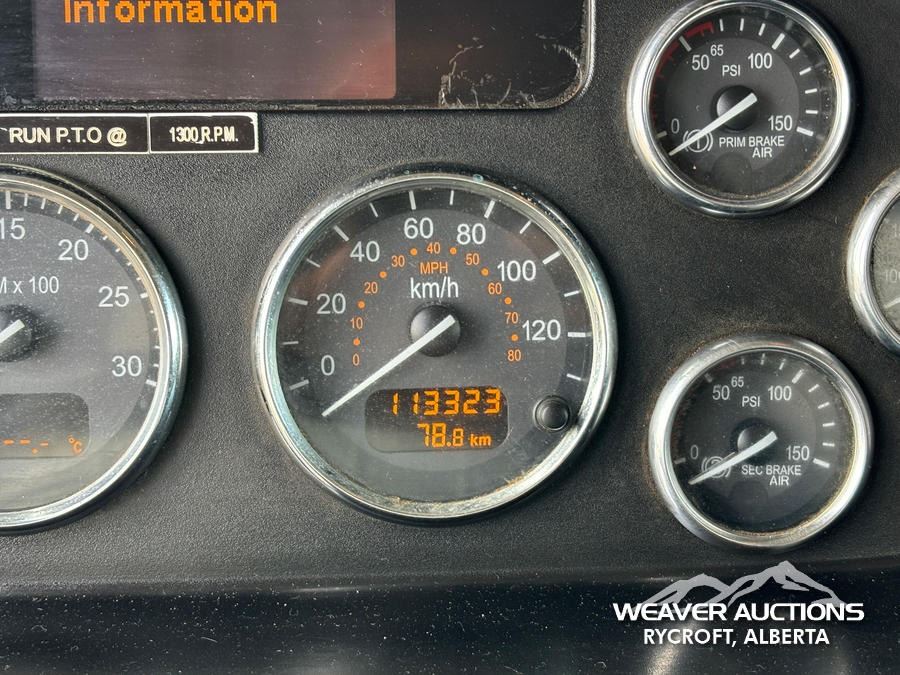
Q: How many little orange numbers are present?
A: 9